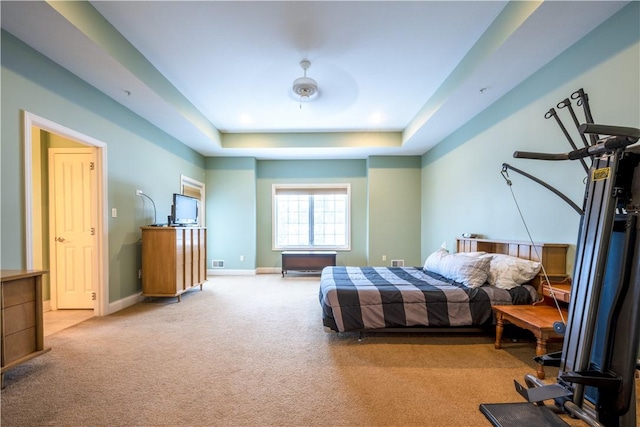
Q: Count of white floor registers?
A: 2